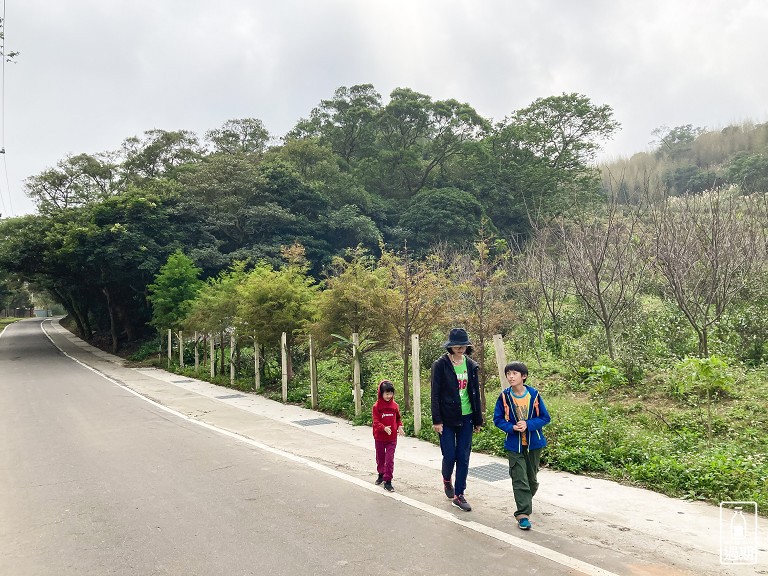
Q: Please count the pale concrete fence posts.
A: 11